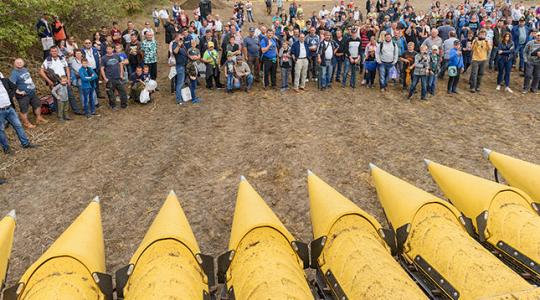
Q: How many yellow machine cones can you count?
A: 8